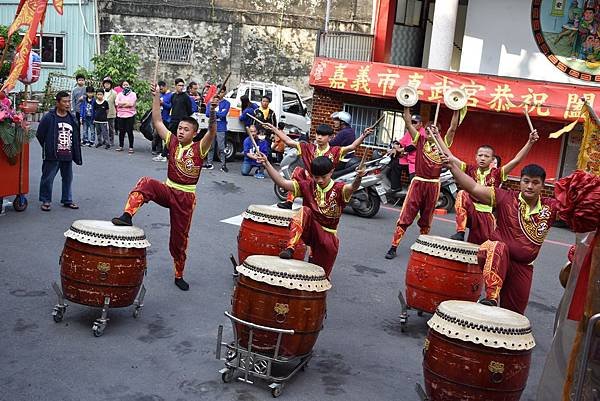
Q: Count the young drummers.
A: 5